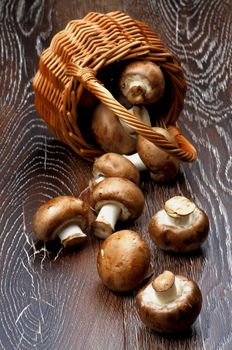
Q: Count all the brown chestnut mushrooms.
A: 9